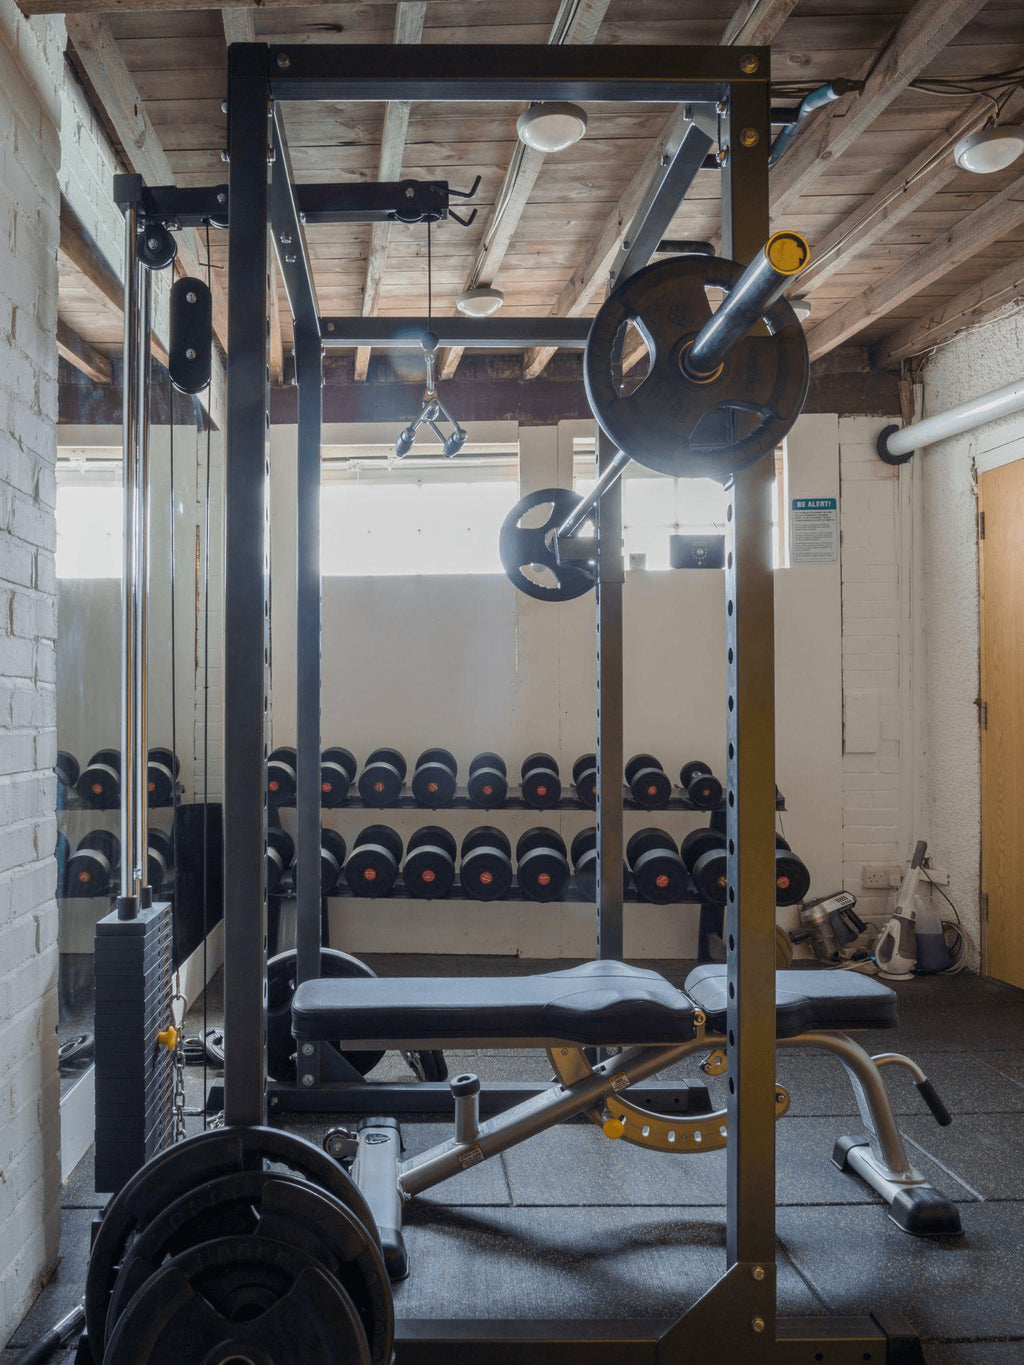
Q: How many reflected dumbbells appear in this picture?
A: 6